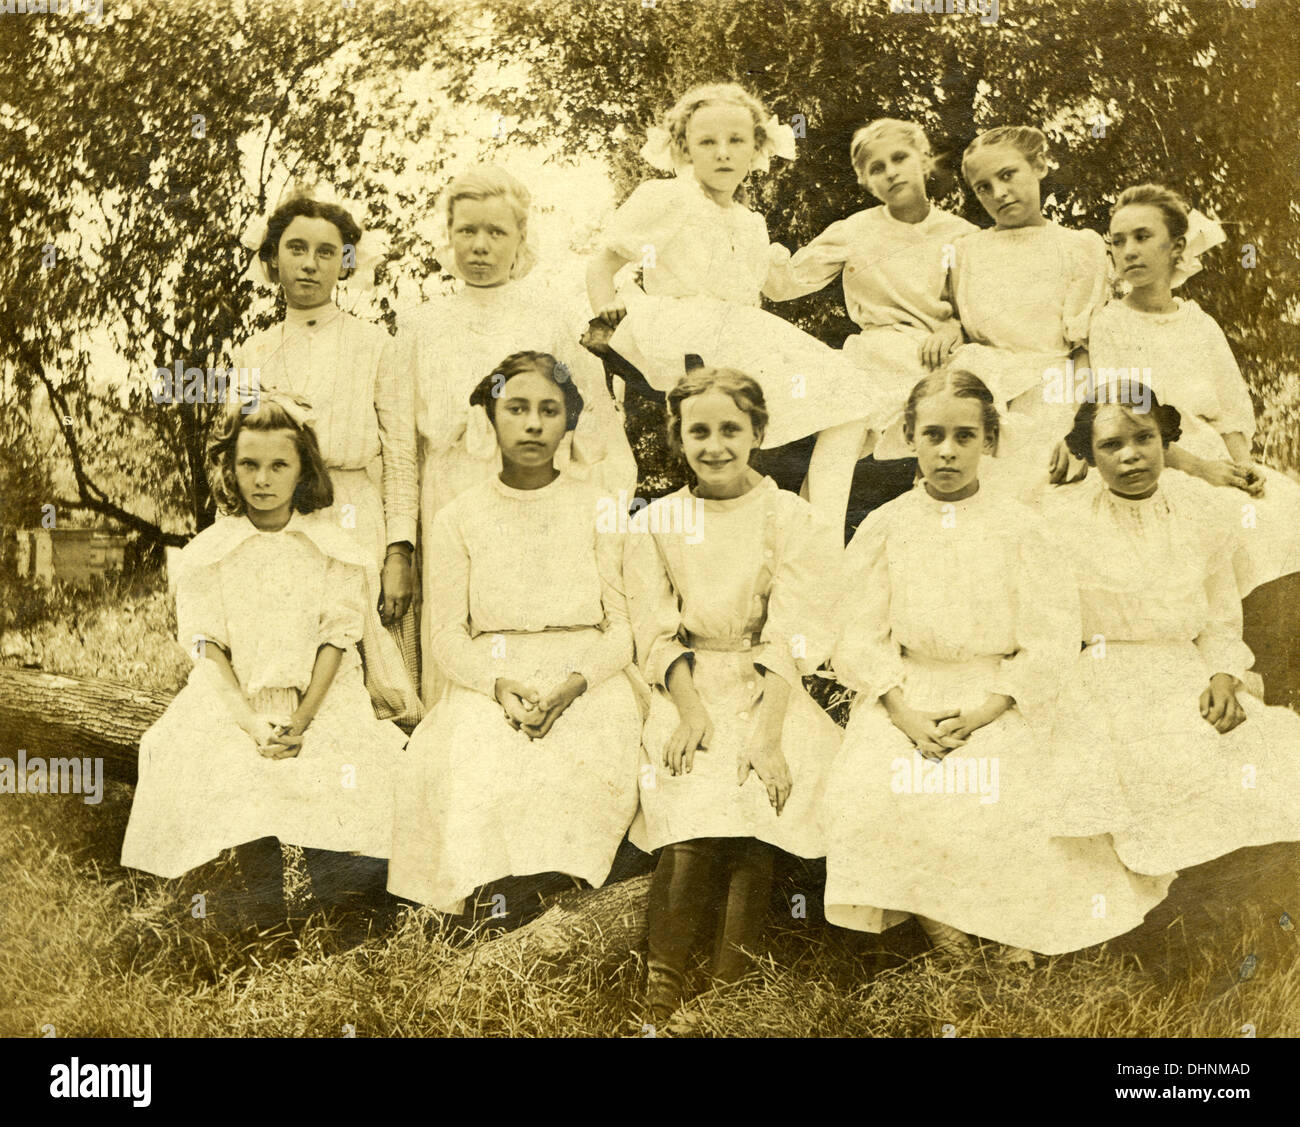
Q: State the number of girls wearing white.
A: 11